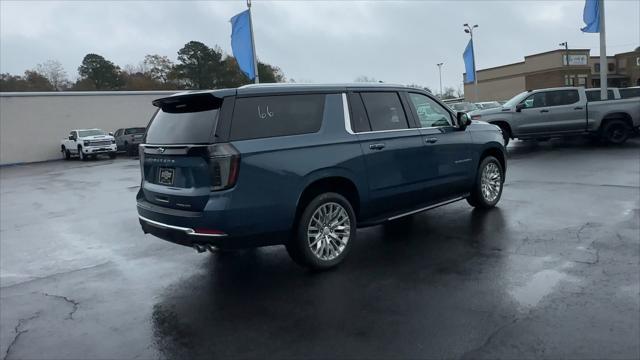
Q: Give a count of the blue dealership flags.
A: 3